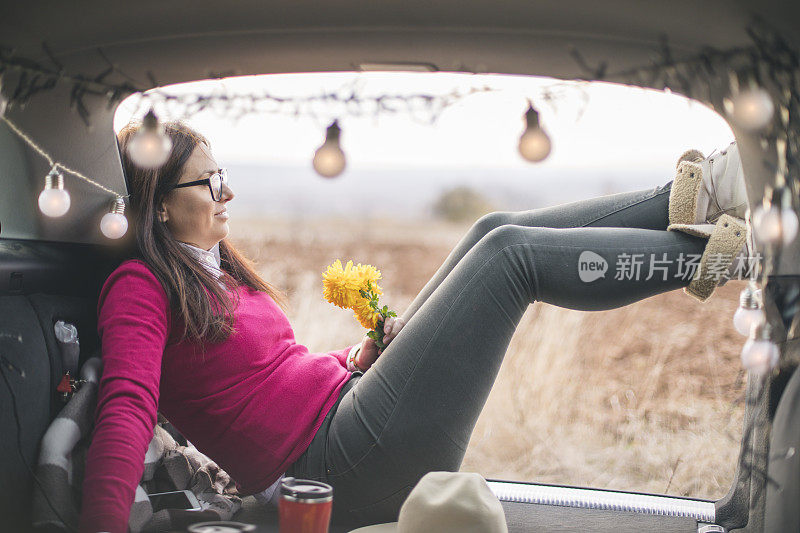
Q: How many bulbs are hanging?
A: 9